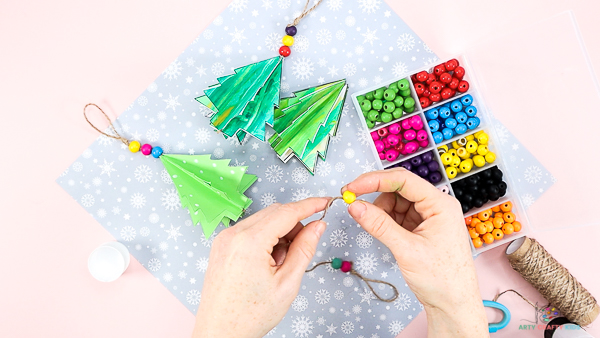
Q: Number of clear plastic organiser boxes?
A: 1